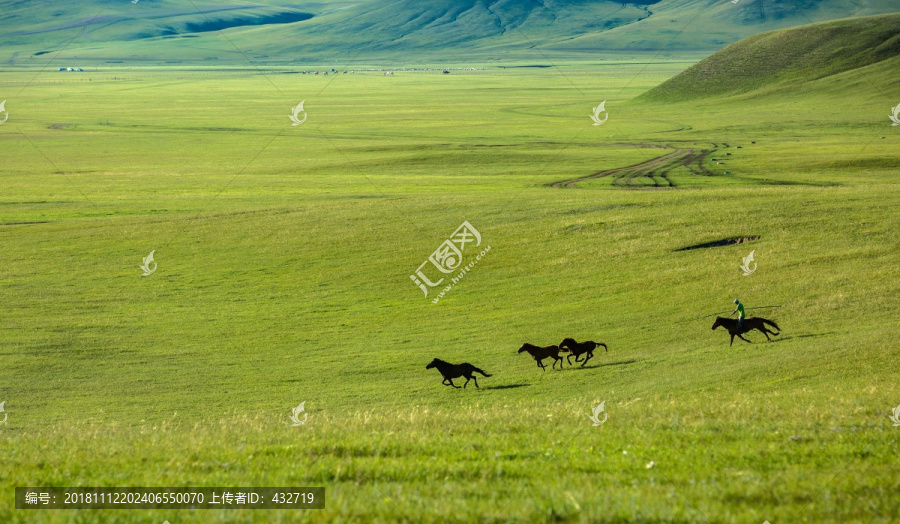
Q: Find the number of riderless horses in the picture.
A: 3